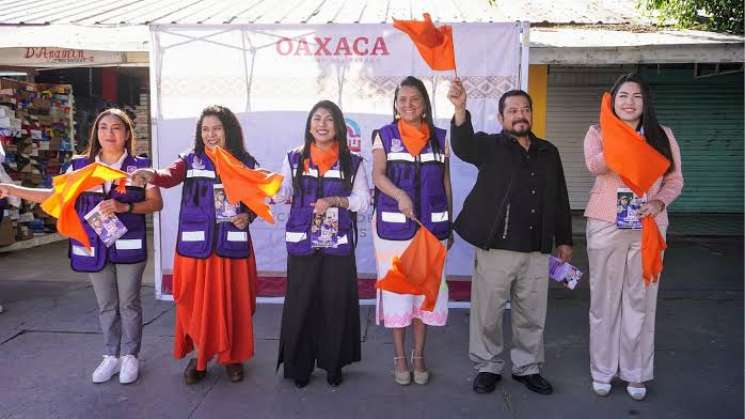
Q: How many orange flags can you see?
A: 5